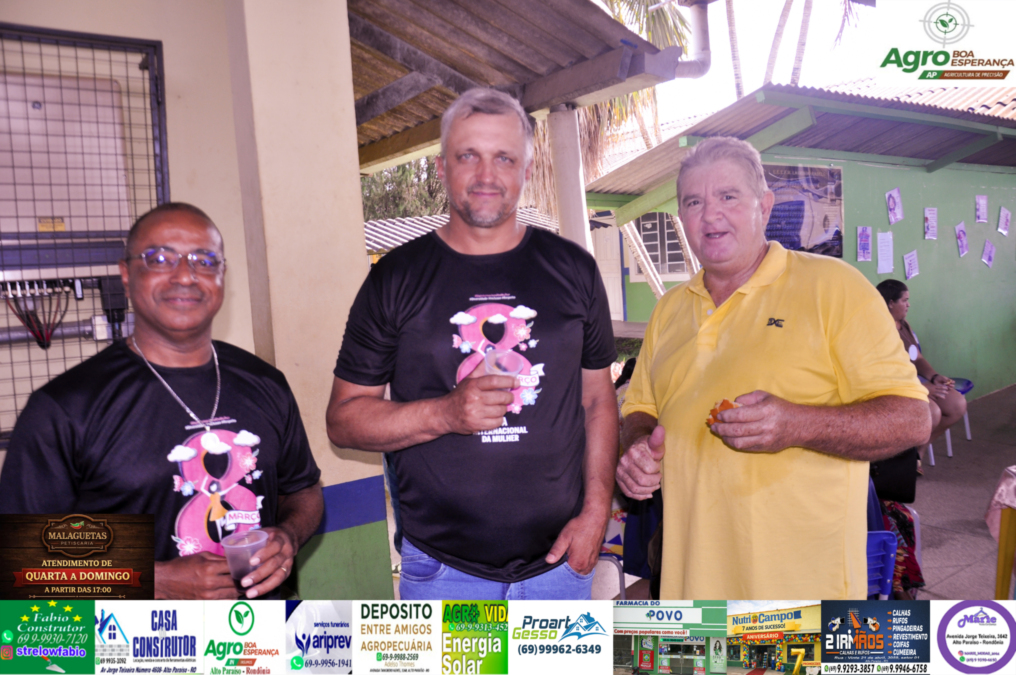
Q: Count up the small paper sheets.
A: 9